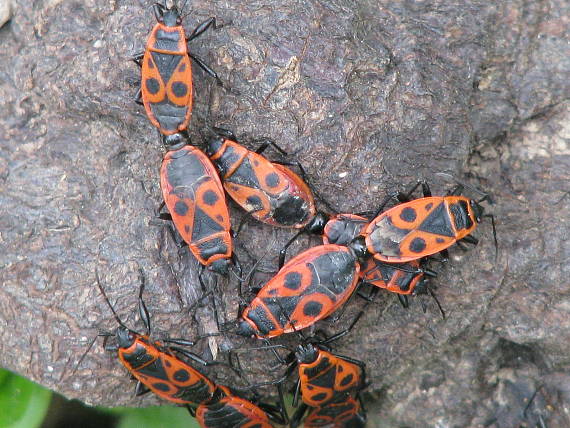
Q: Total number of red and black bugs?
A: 10